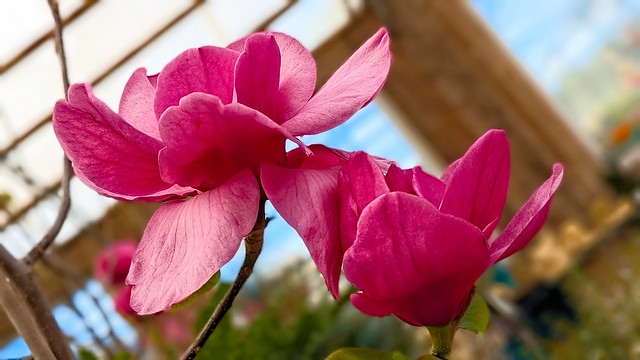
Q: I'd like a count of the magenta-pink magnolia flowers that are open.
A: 2